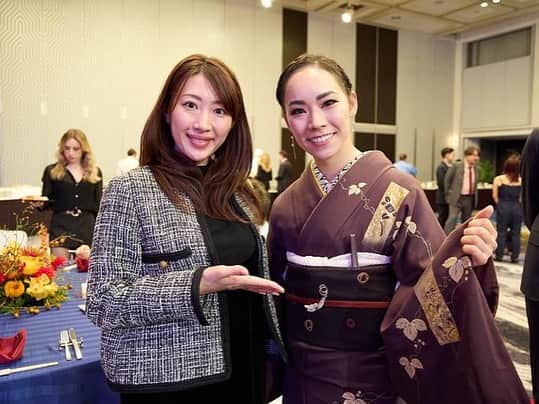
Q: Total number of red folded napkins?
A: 2